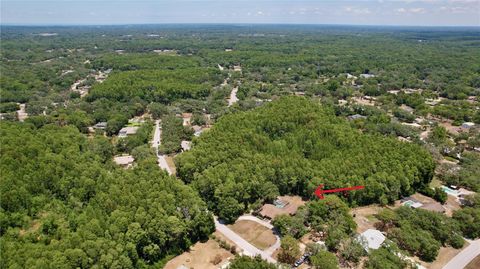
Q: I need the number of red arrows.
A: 1